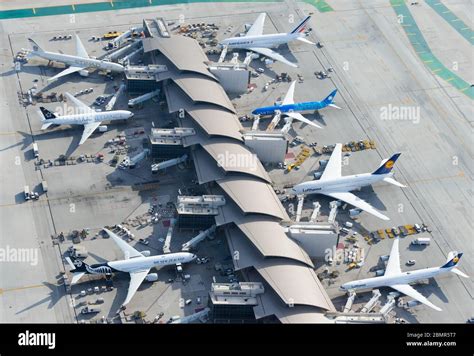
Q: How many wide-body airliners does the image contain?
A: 7